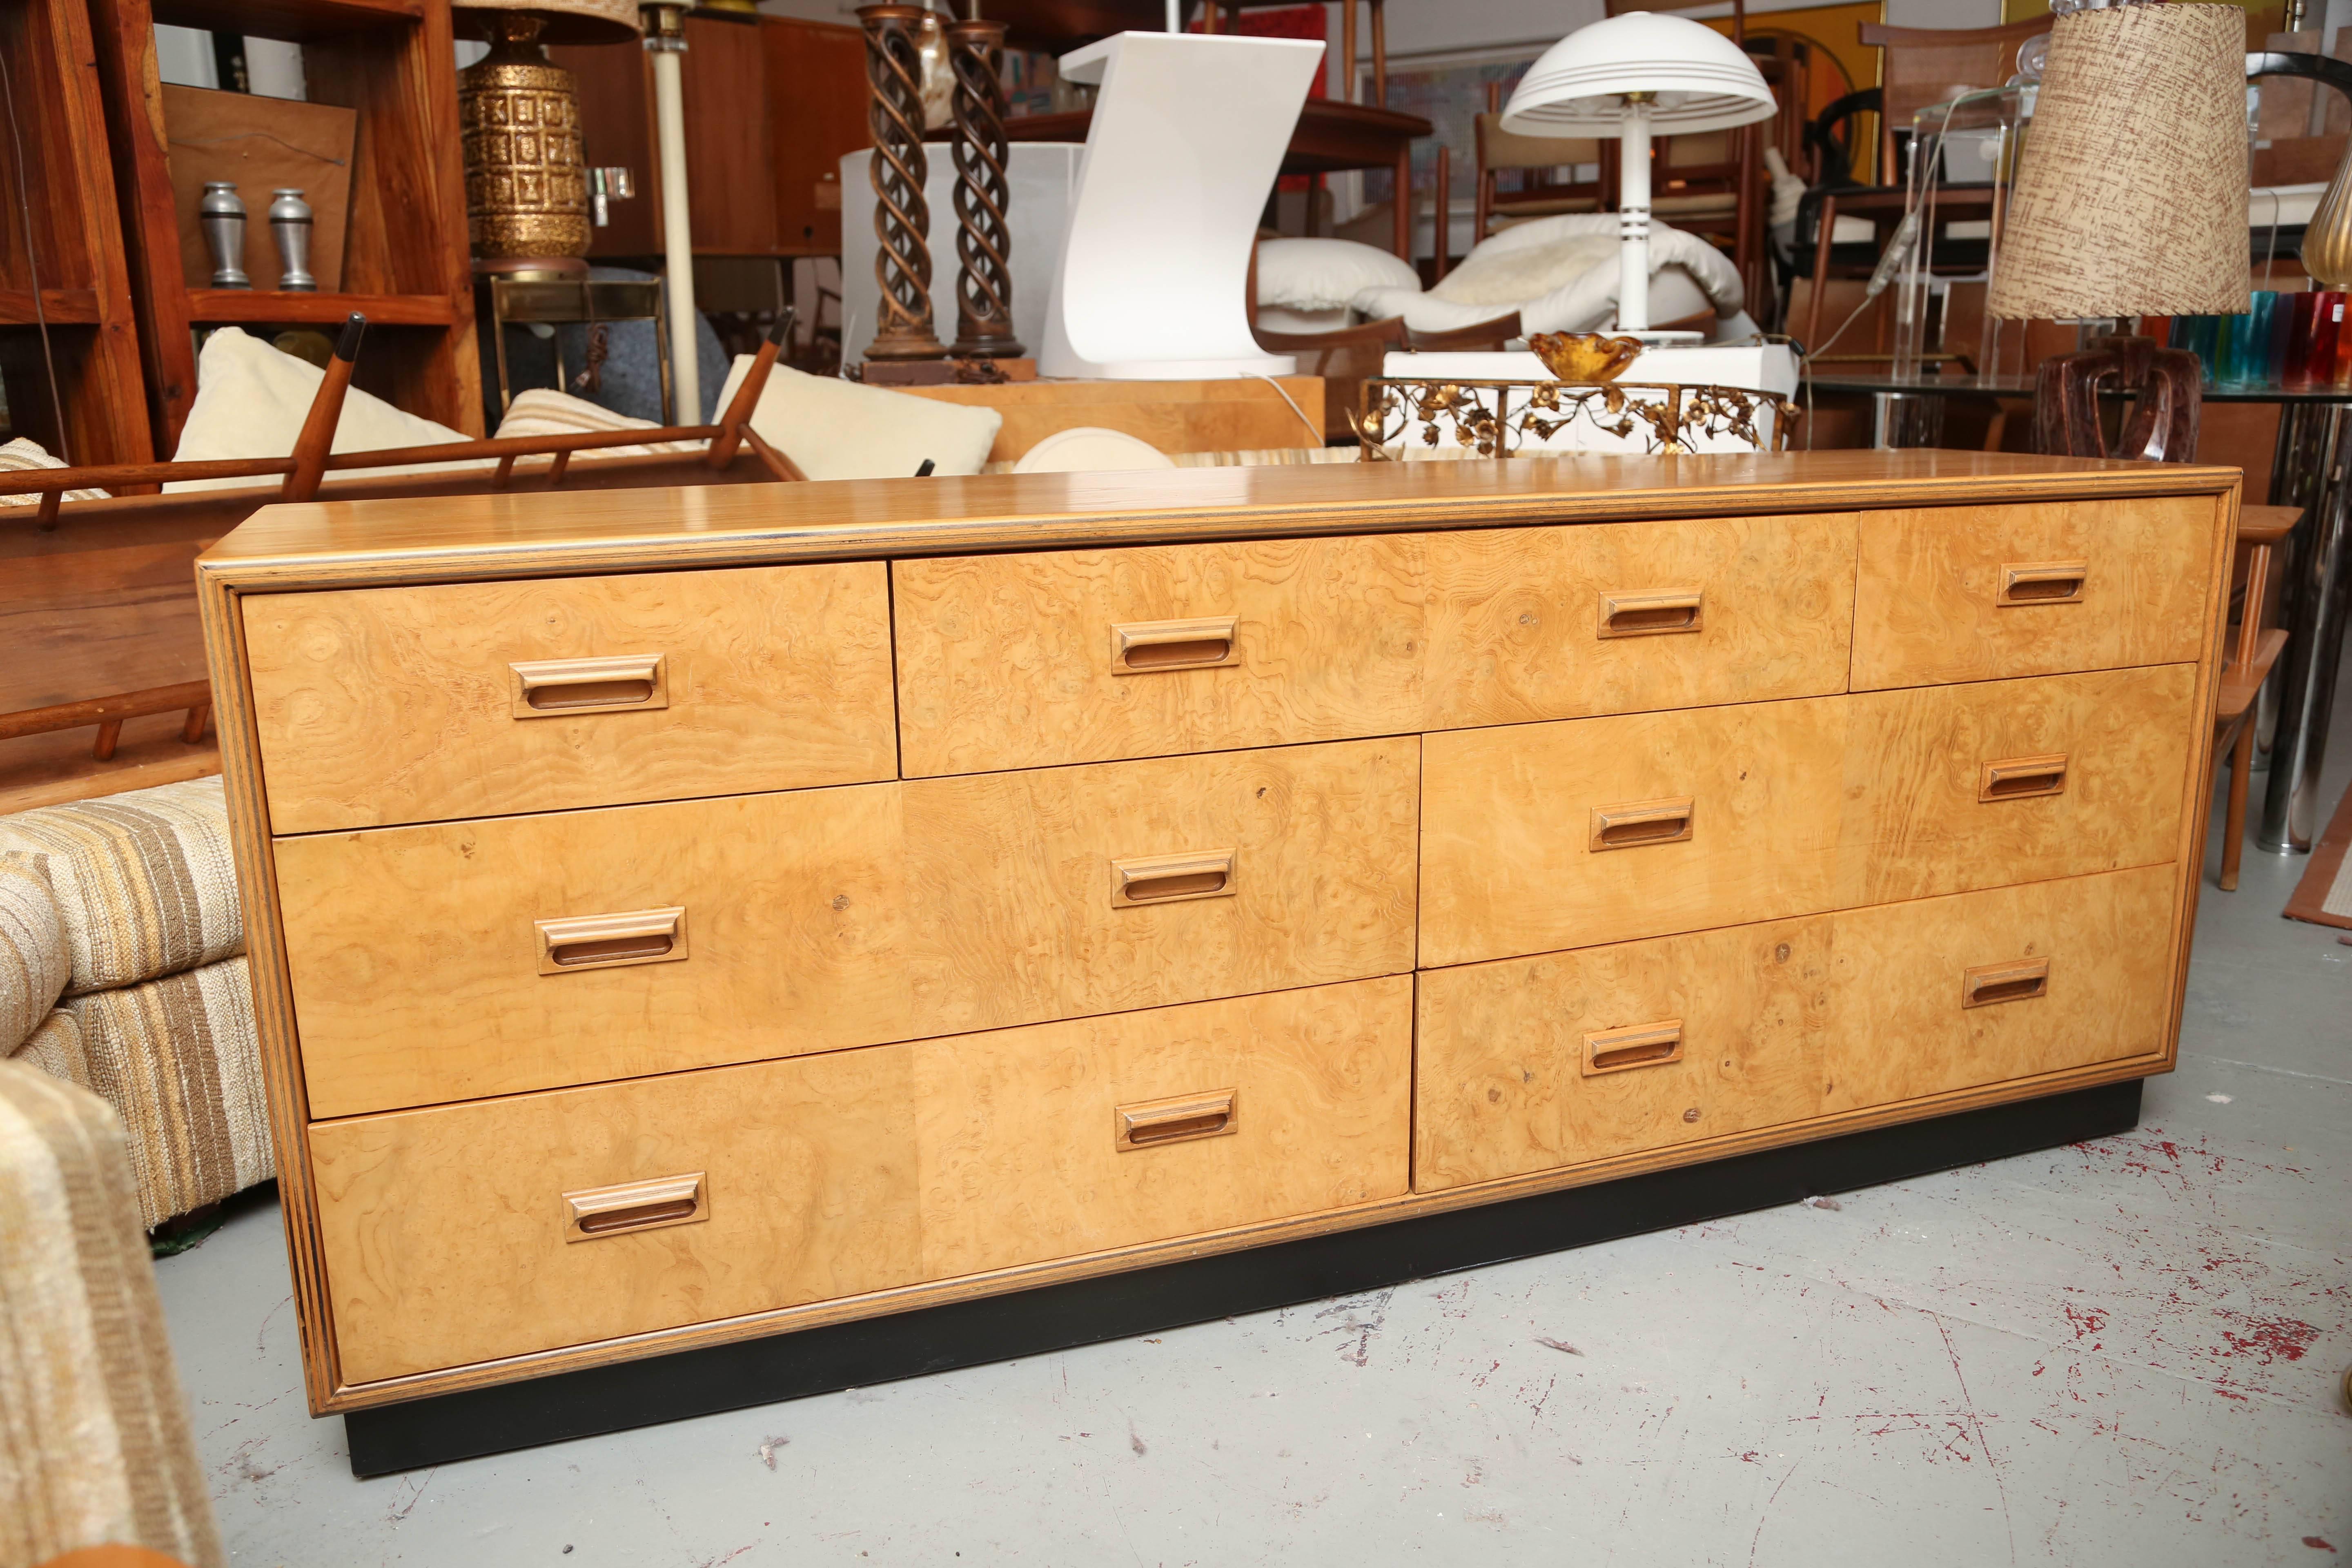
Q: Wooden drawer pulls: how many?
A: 12